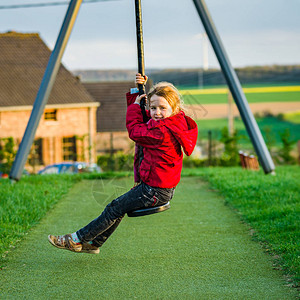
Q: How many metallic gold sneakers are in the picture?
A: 2